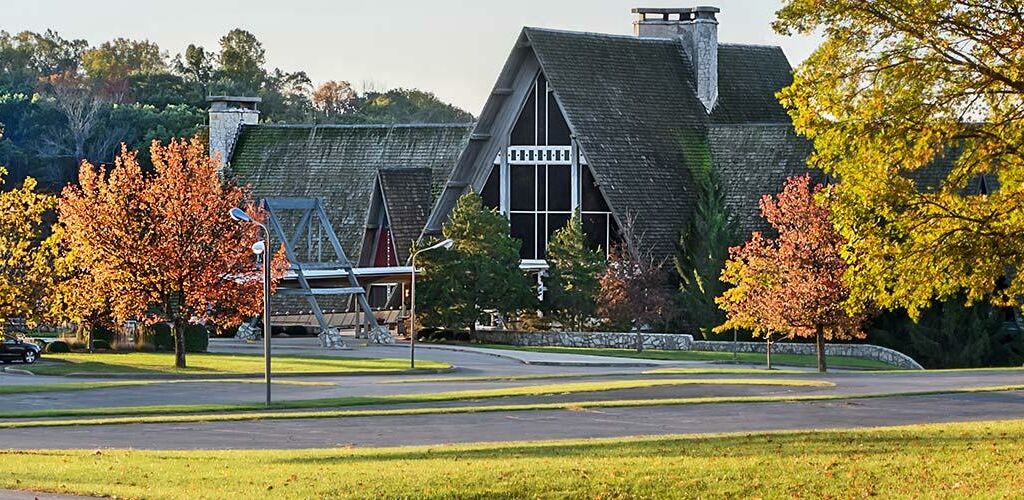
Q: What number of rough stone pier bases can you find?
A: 3